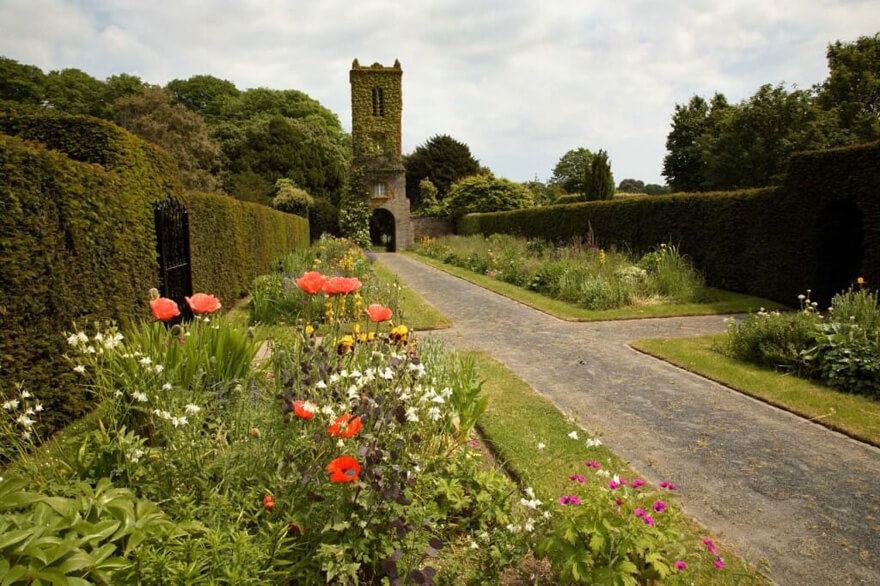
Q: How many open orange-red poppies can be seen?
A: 8